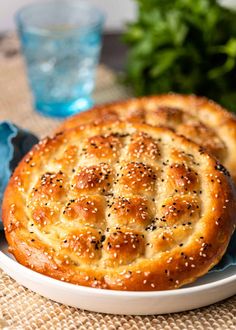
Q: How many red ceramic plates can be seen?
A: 0